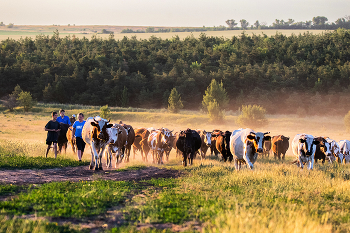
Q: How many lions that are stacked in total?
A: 0